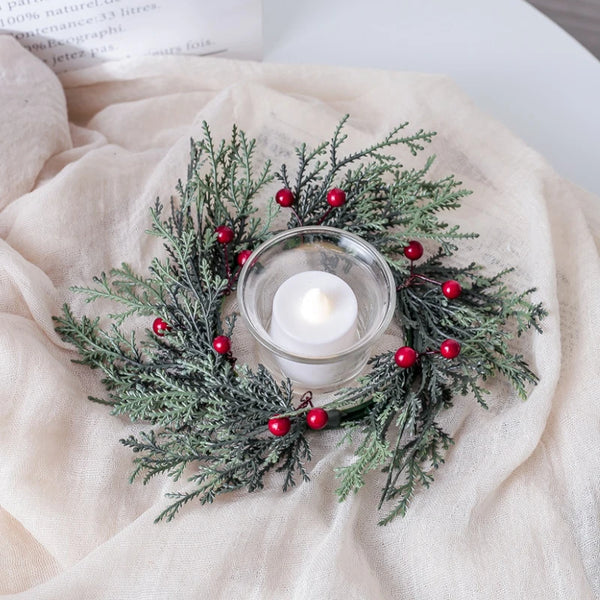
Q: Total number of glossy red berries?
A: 12